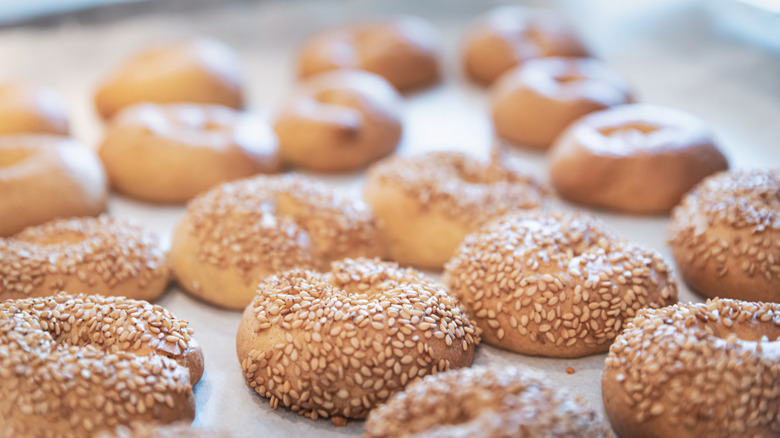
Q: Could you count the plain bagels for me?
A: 9